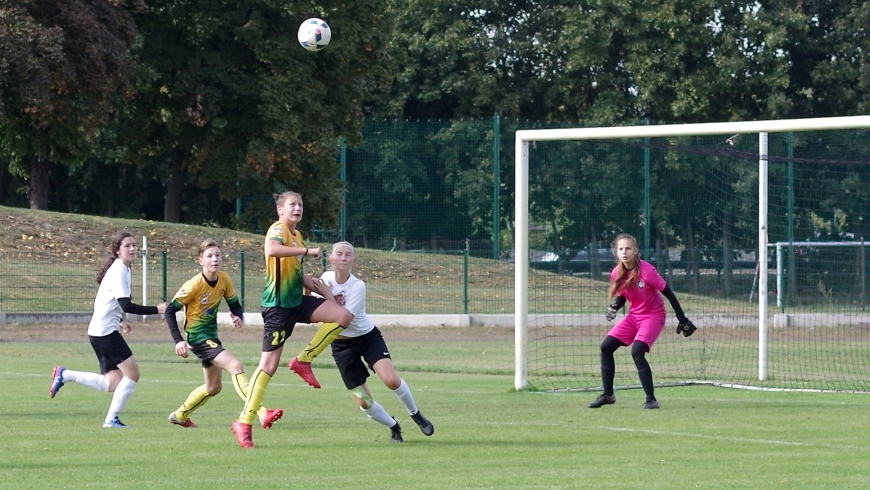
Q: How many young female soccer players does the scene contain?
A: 5